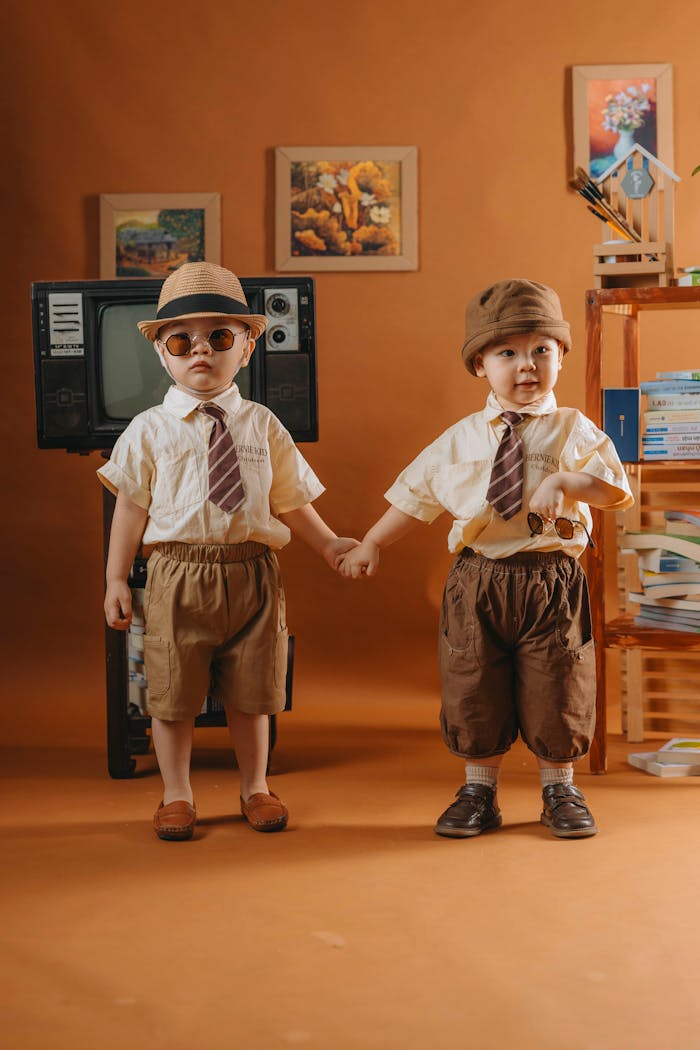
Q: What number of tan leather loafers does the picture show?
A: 2